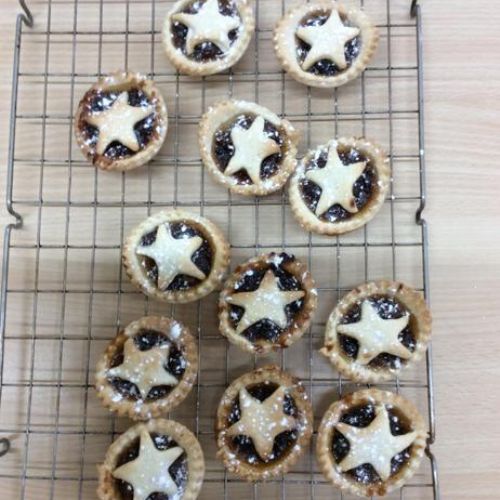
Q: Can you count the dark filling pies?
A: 12